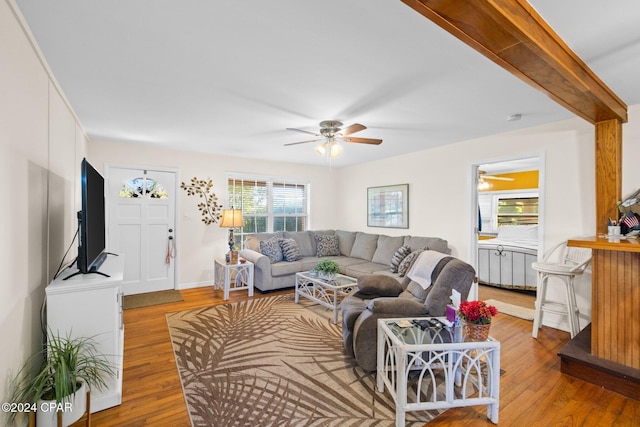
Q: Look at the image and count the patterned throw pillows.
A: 5